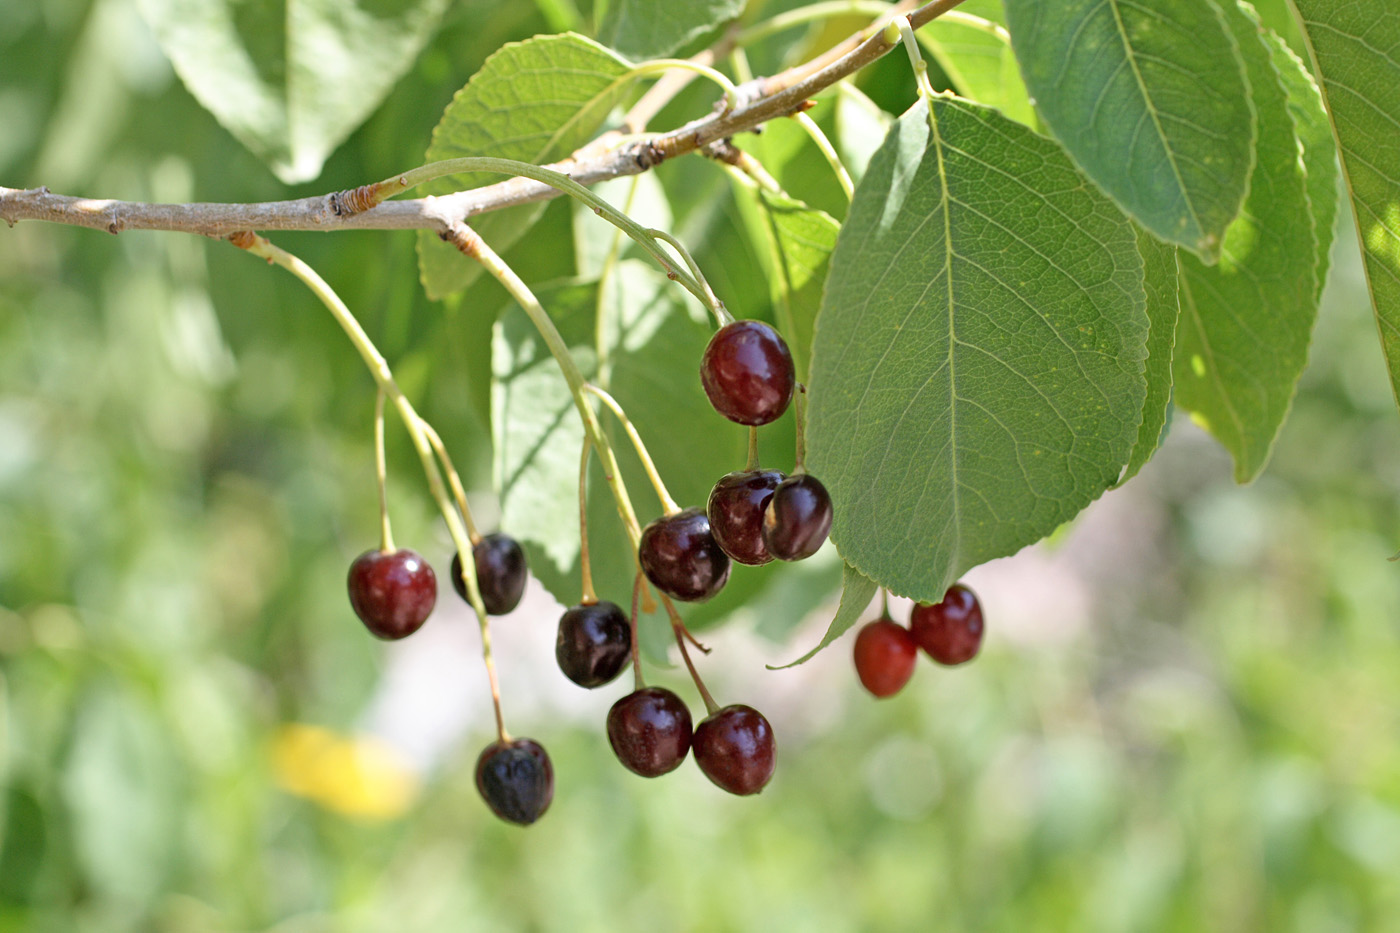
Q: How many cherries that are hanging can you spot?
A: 12